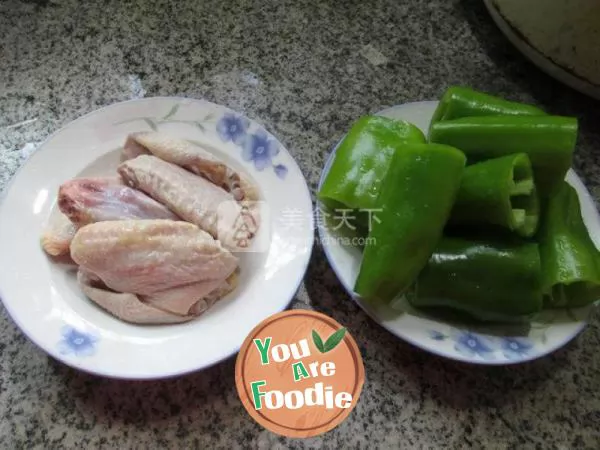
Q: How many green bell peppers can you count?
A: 7